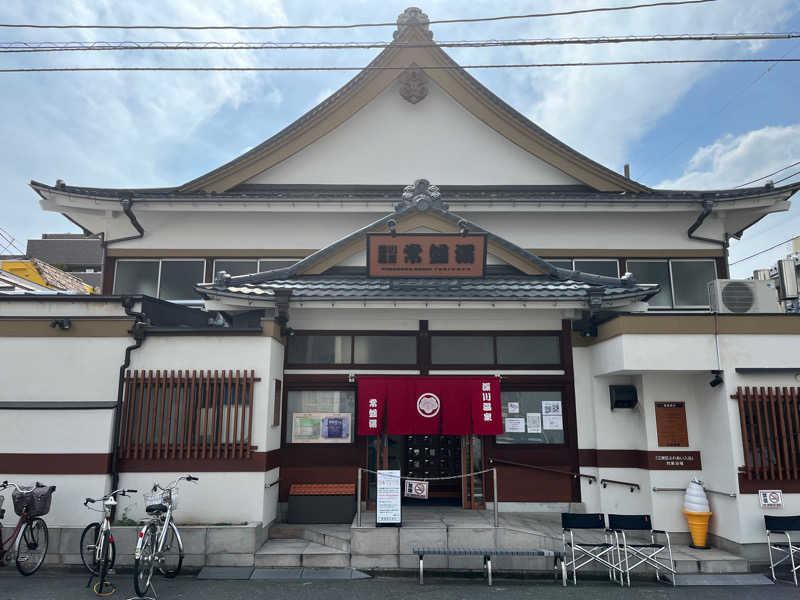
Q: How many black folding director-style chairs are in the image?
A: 3